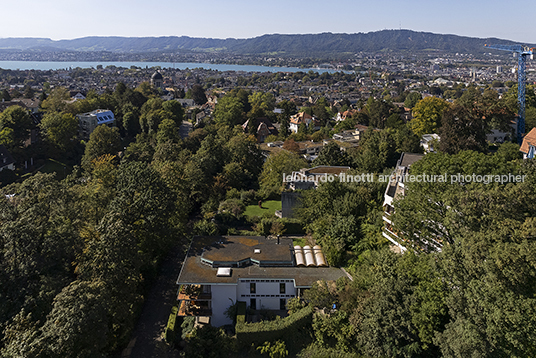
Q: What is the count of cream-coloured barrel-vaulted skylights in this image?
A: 3